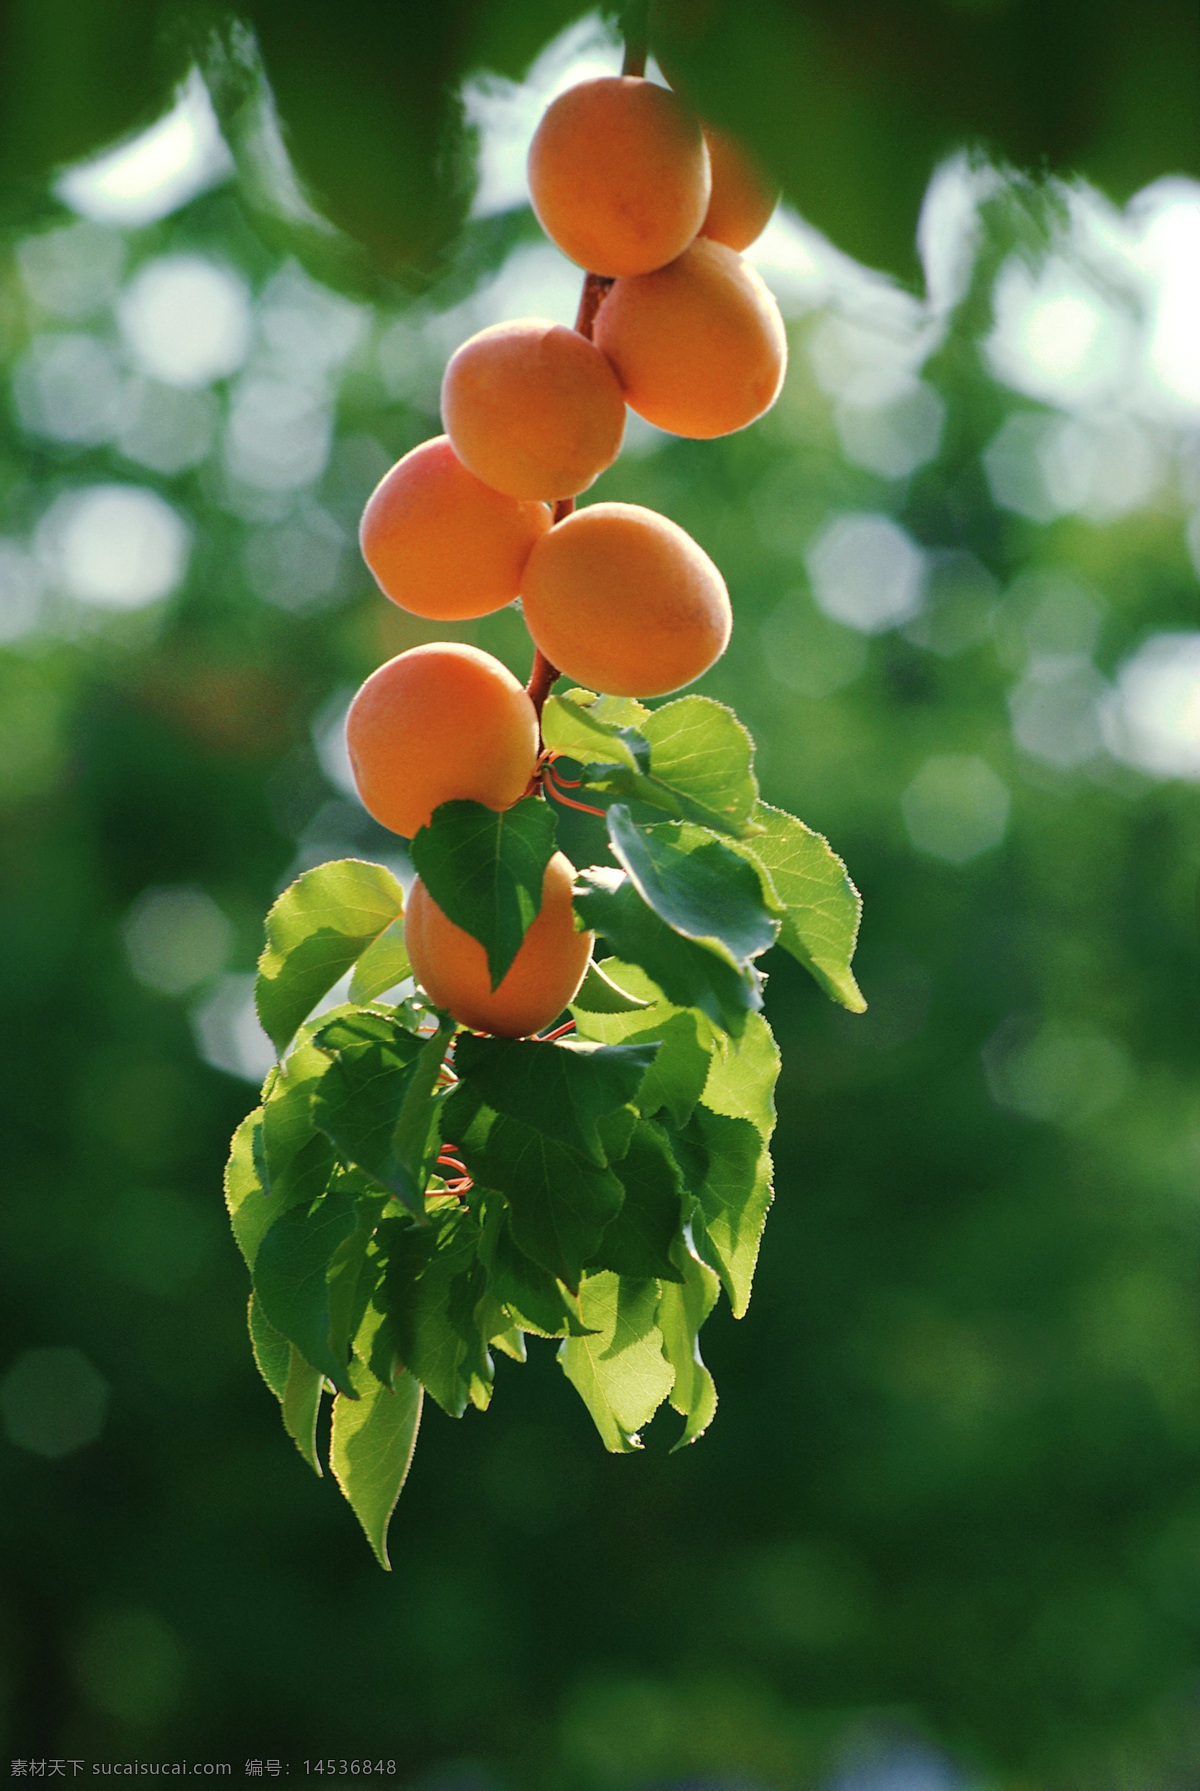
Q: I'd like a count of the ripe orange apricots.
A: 8